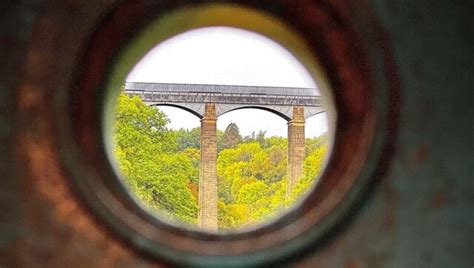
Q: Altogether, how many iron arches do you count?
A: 3